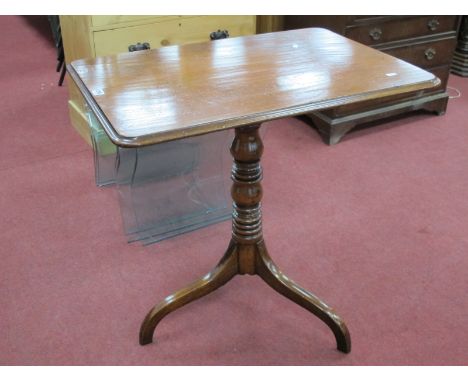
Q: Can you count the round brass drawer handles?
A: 3